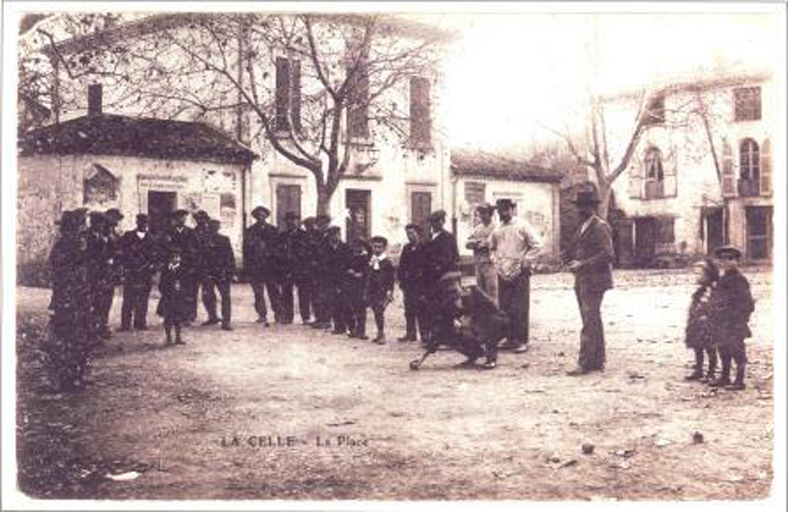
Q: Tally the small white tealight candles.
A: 0